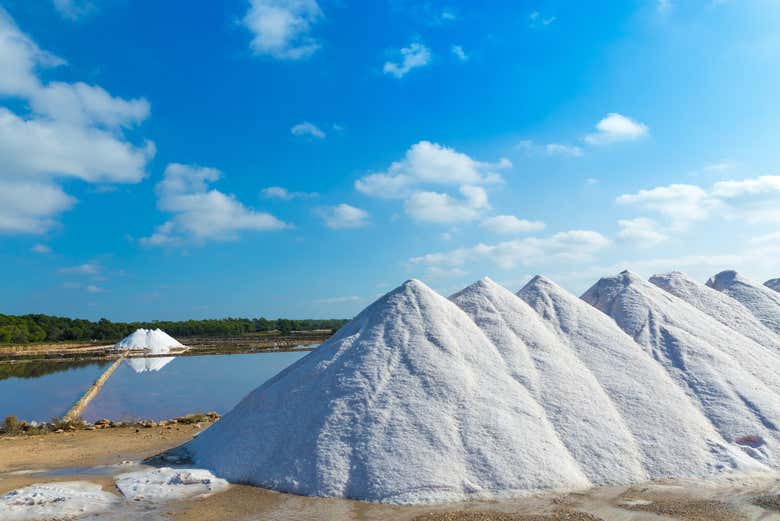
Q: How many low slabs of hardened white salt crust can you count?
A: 2